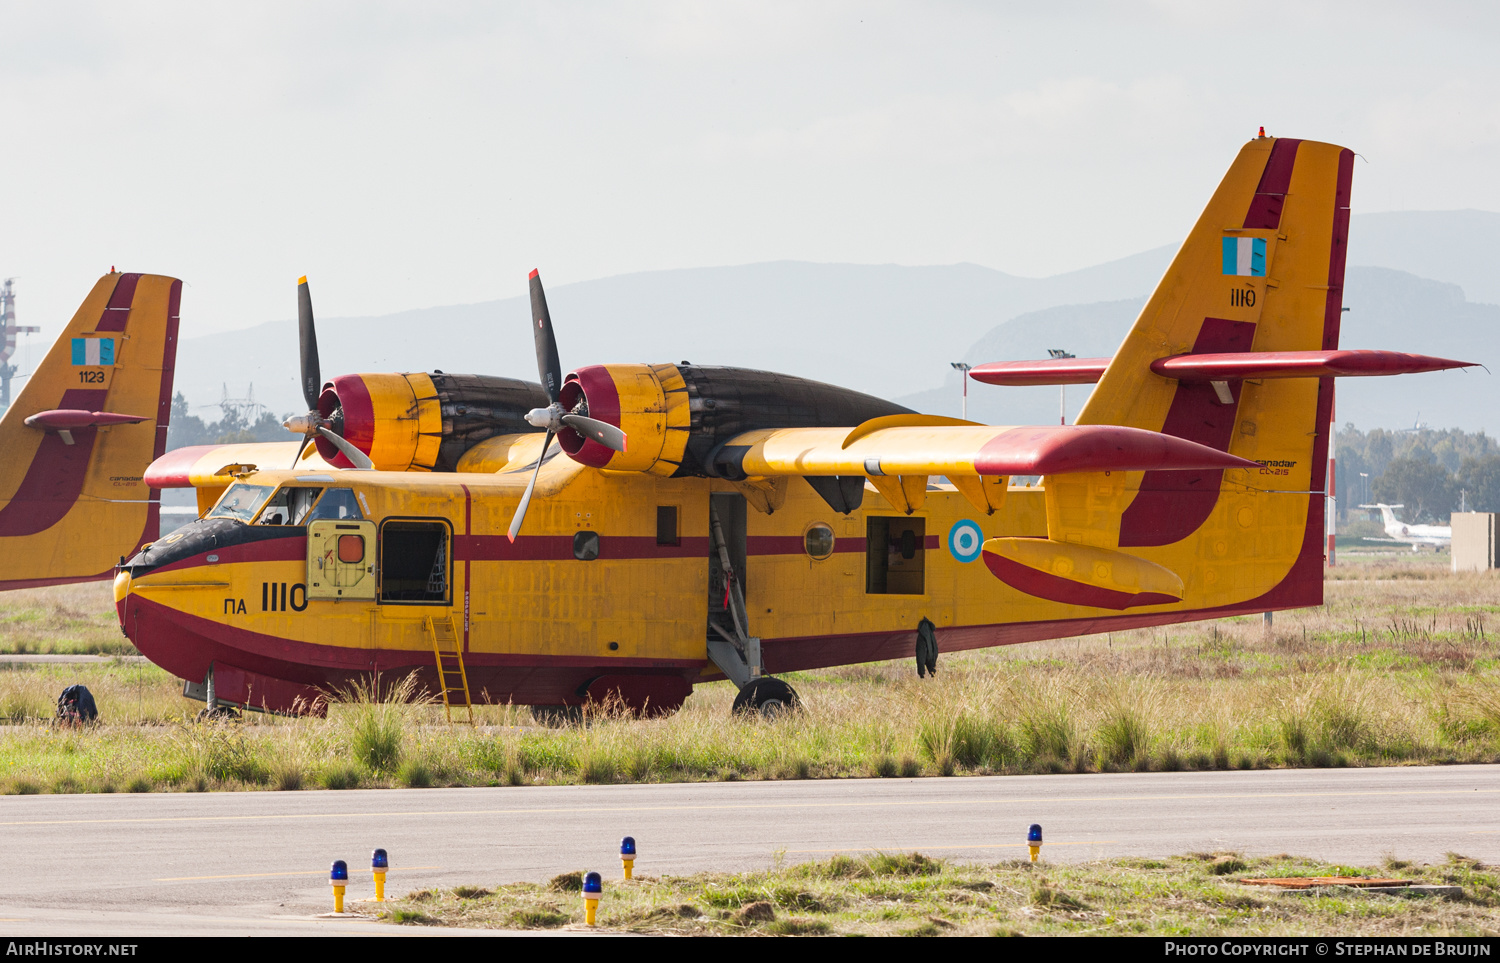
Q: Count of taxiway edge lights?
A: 5